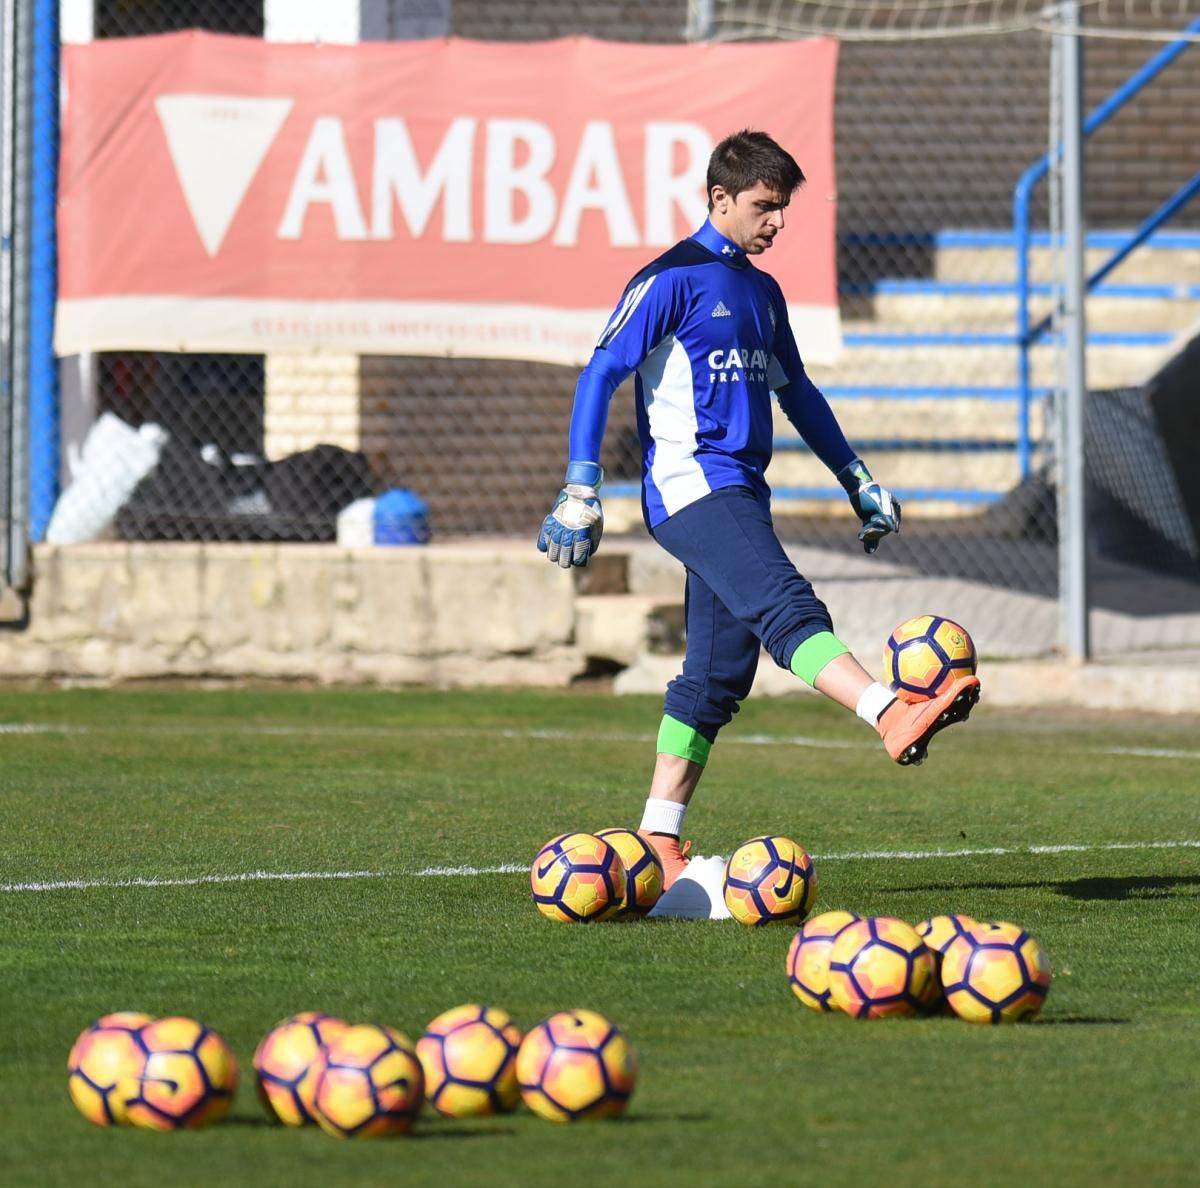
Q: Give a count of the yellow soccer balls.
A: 14